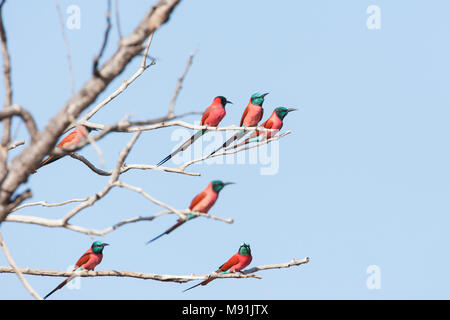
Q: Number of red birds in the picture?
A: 7